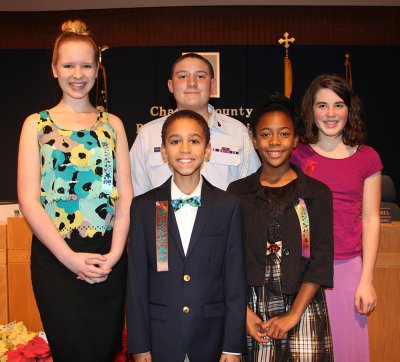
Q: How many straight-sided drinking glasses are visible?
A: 0